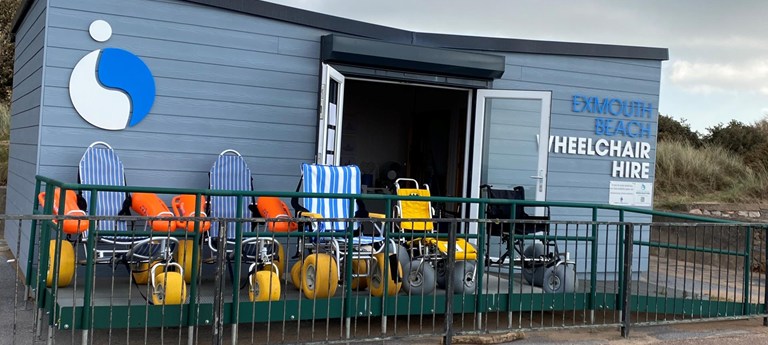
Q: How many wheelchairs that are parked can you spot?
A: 5